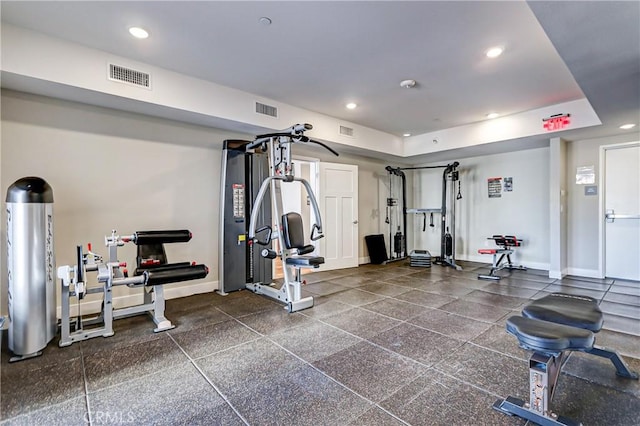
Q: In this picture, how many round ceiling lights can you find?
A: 6